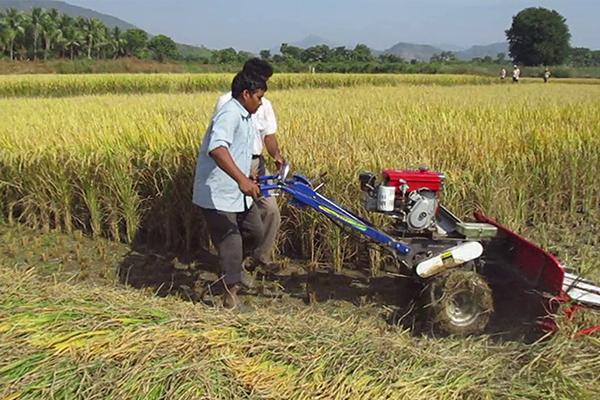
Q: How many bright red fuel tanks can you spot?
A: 1